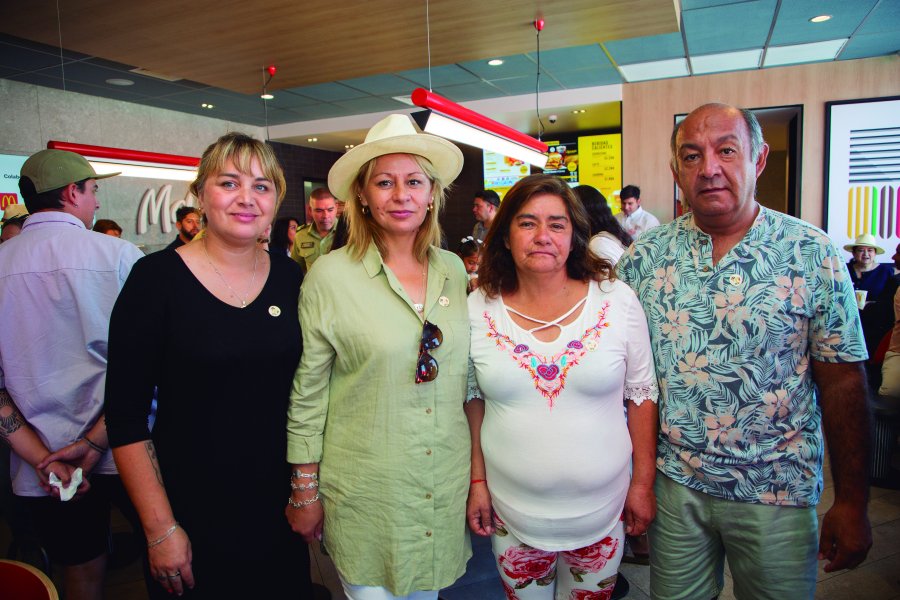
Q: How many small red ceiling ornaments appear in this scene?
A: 2